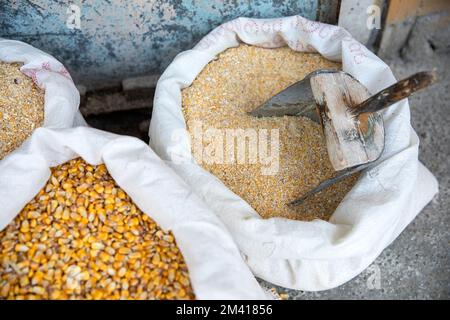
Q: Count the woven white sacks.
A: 3